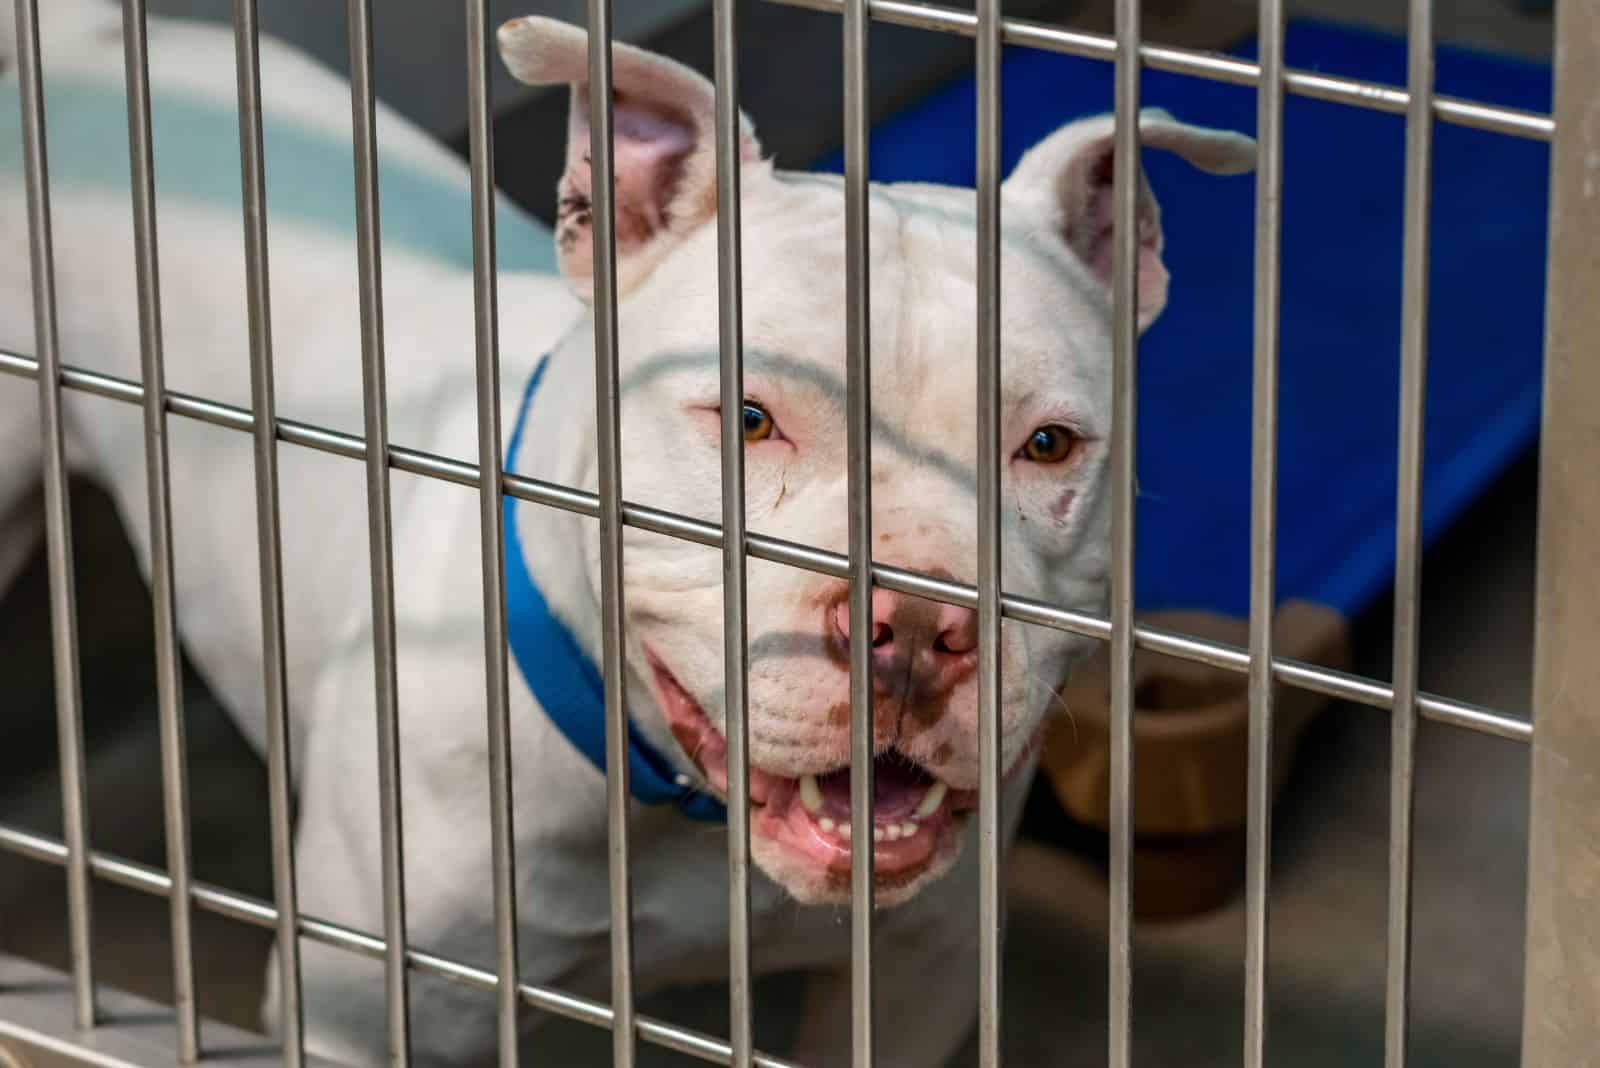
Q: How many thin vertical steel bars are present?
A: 12